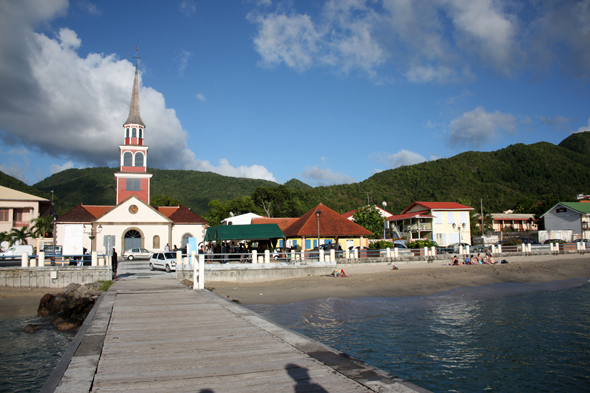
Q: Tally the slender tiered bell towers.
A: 1